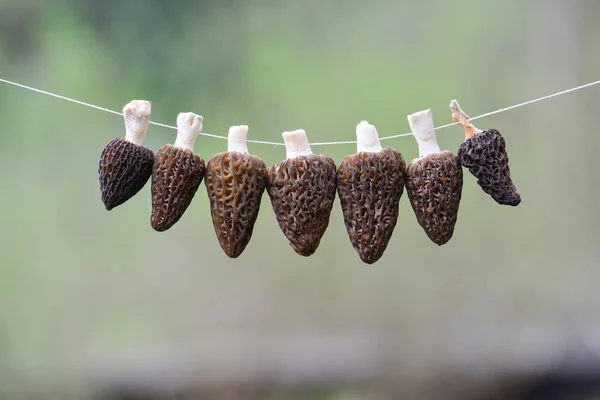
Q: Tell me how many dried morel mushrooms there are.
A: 7